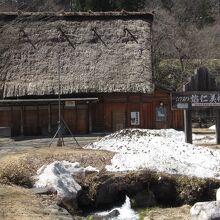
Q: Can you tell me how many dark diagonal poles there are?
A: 4